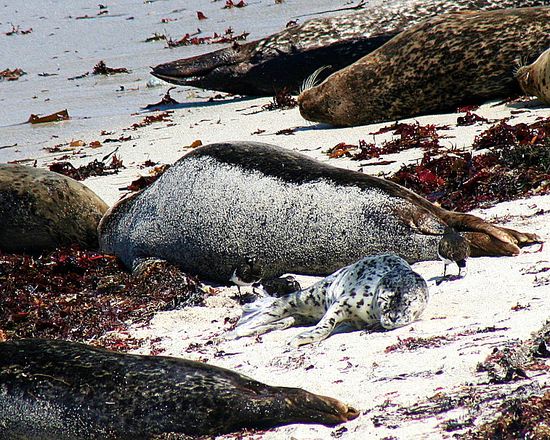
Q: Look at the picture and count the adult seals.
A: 6